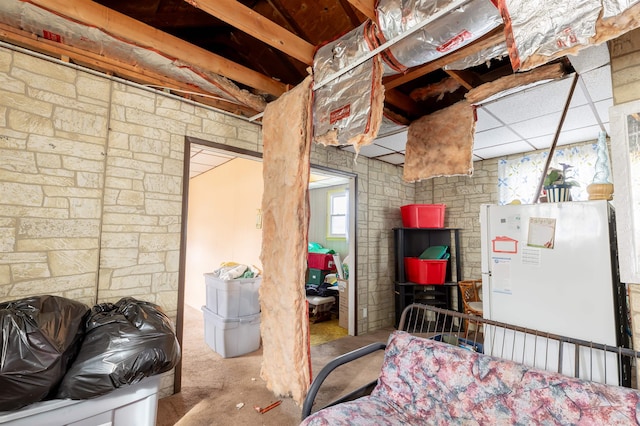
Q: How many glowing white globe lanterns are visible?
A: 0